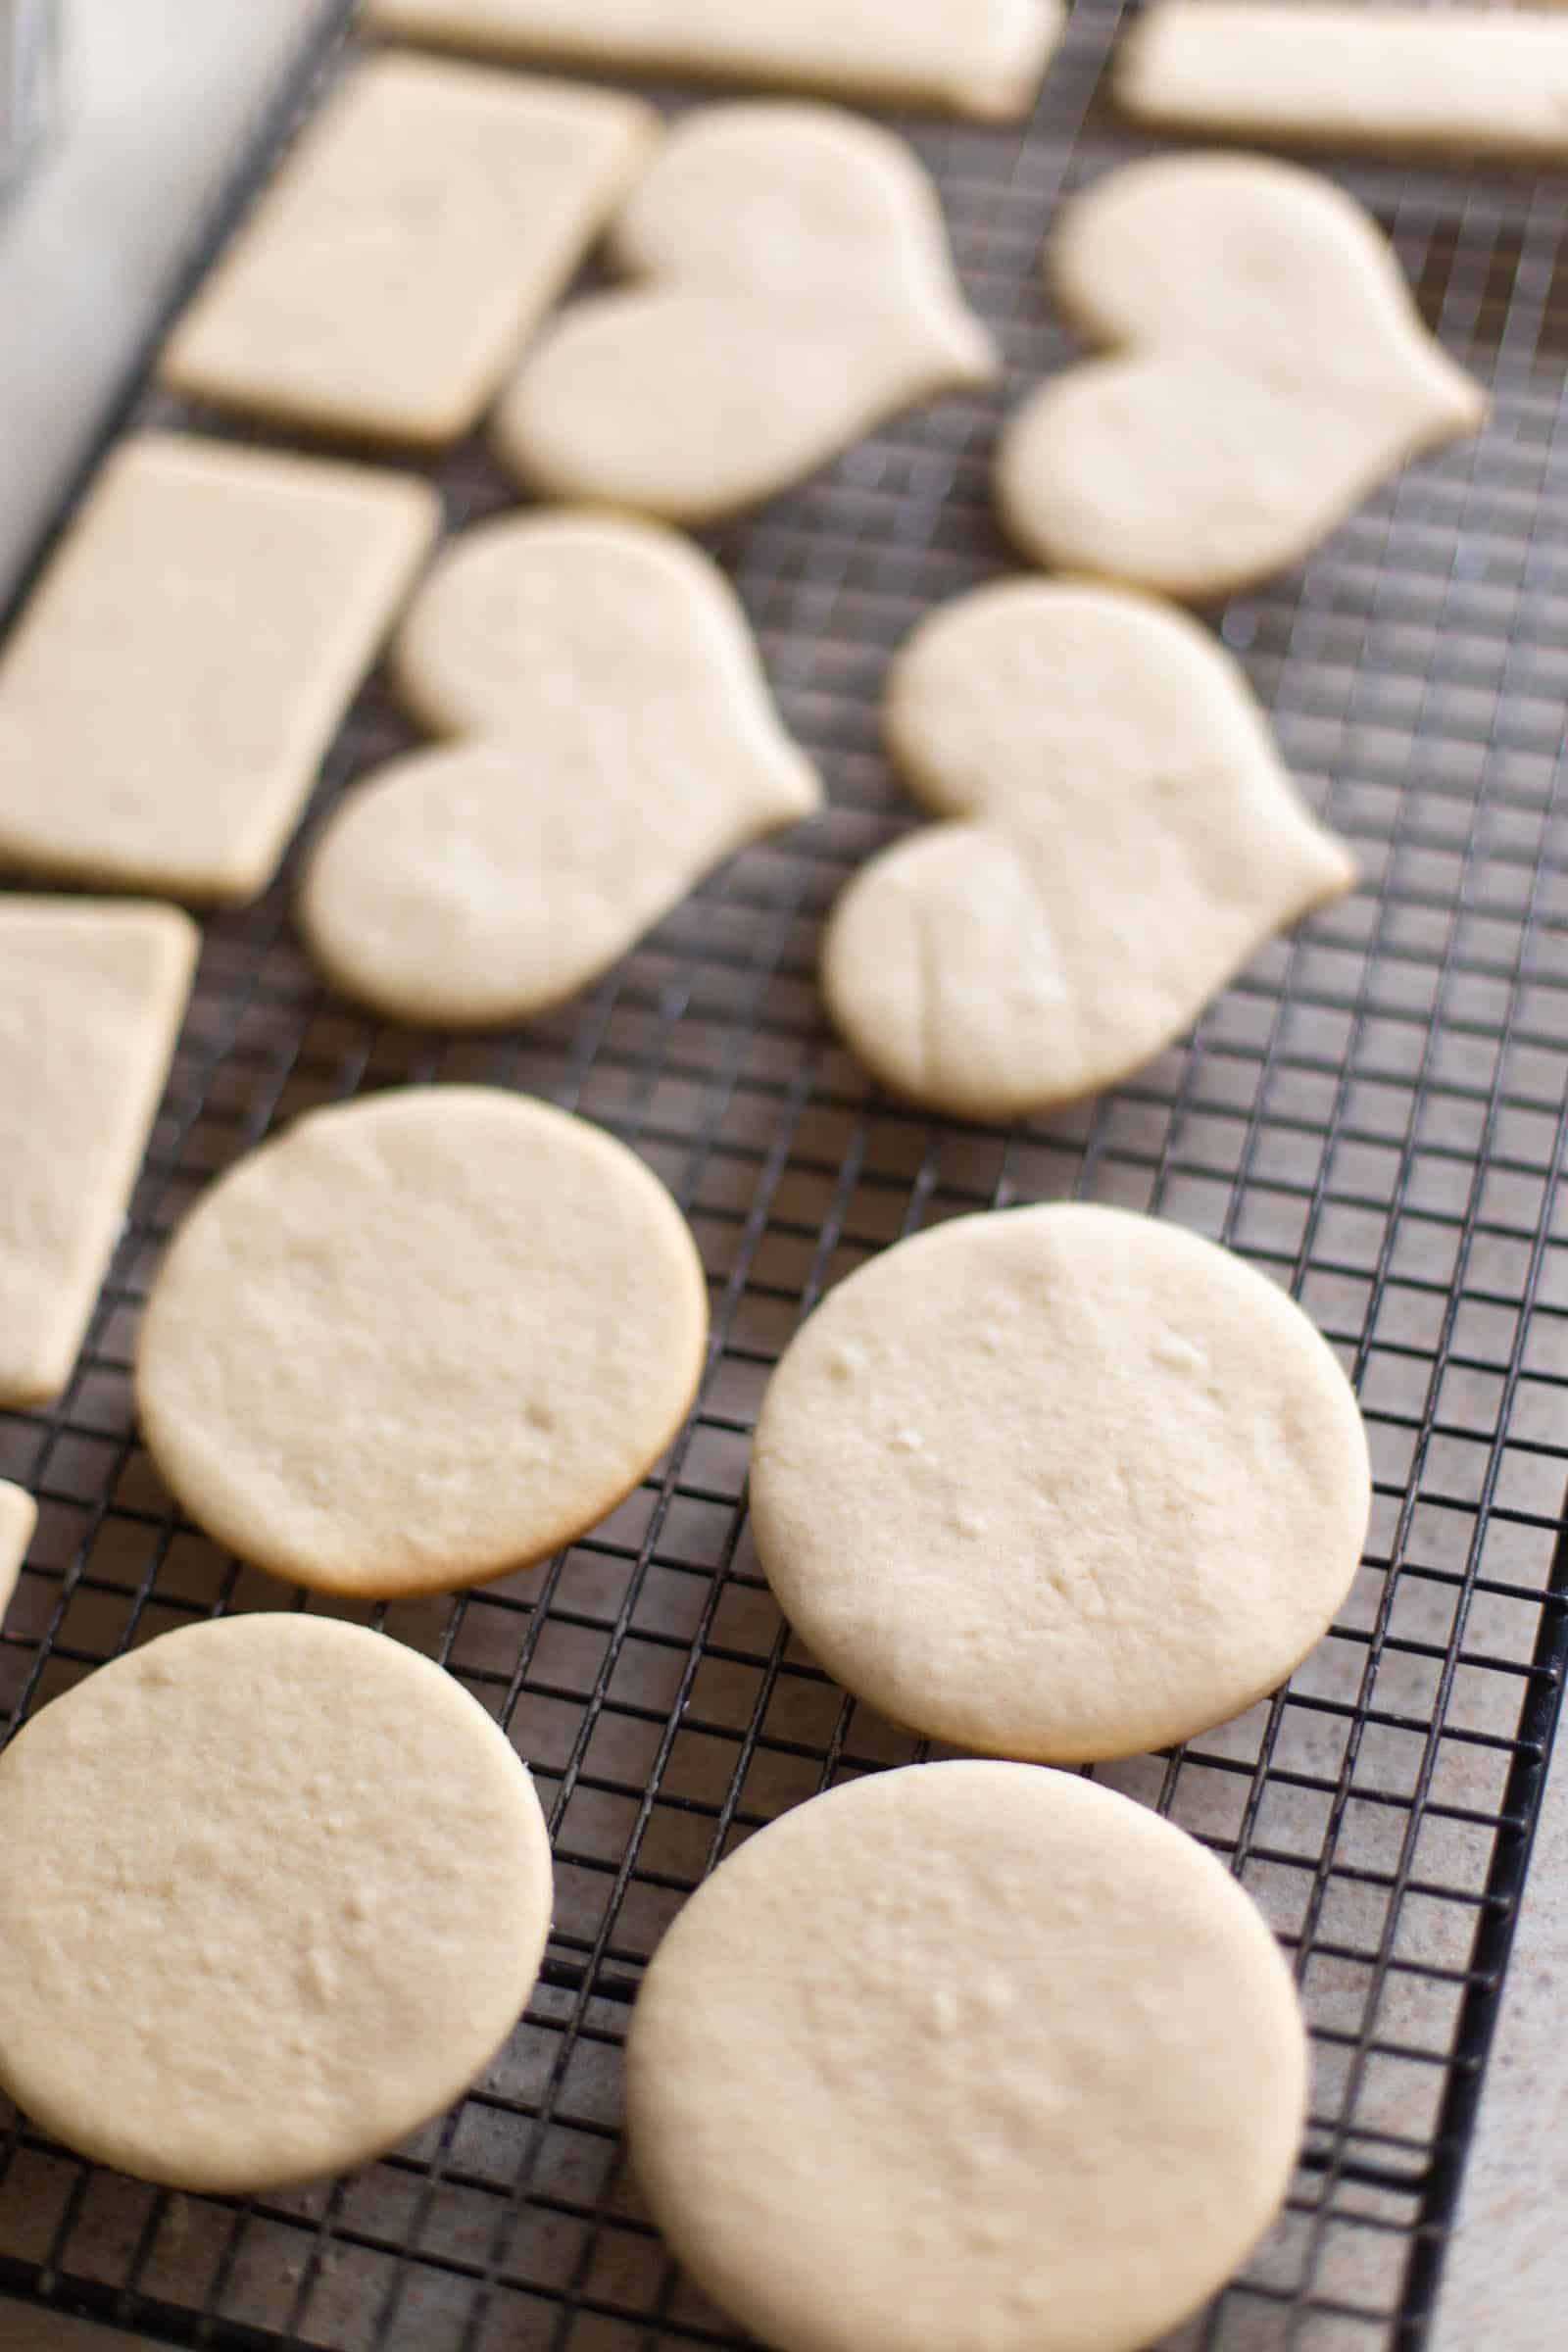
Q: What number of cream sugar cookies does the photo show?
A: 14